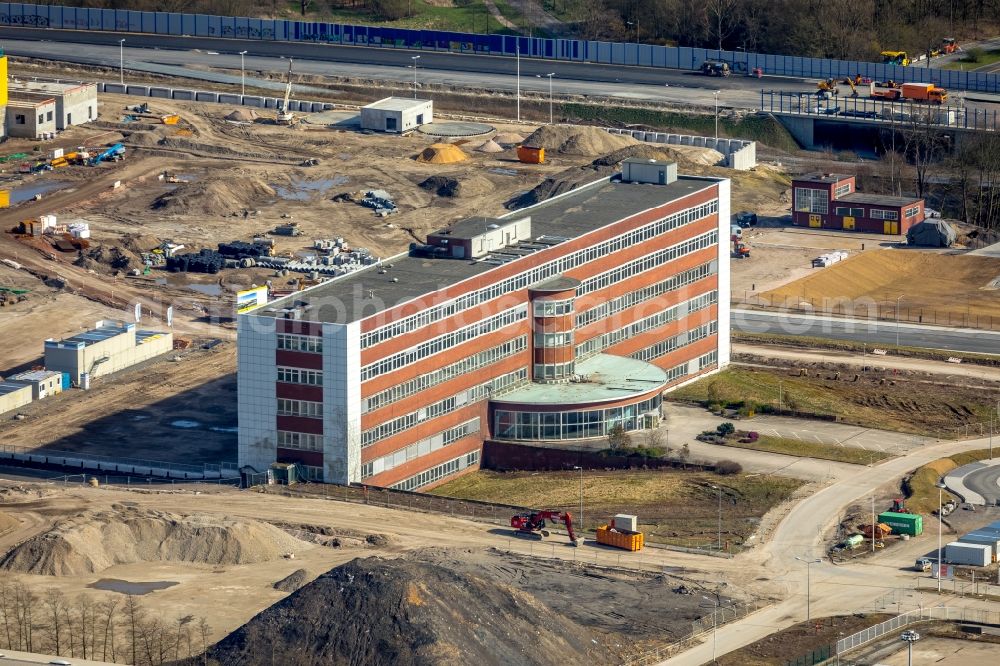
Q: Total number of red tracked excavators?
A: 1